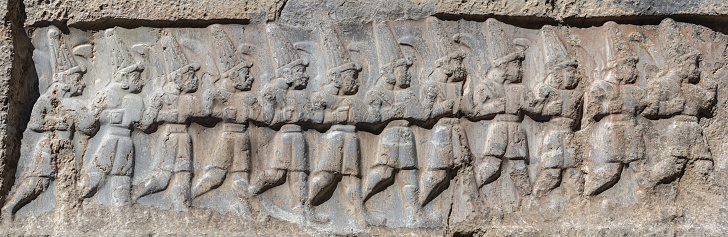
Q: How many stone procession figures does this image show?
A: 12